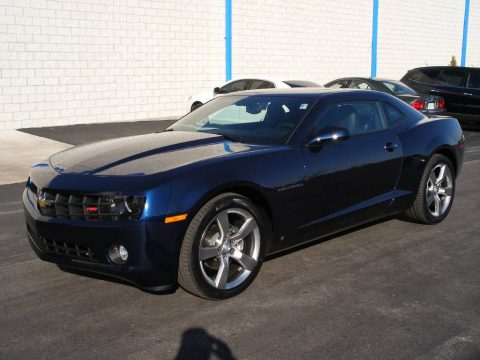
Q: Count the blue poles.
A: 3